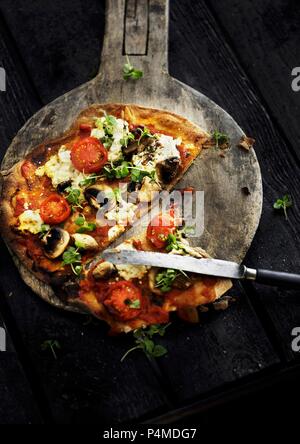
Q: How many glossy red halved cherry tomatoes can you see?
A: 4